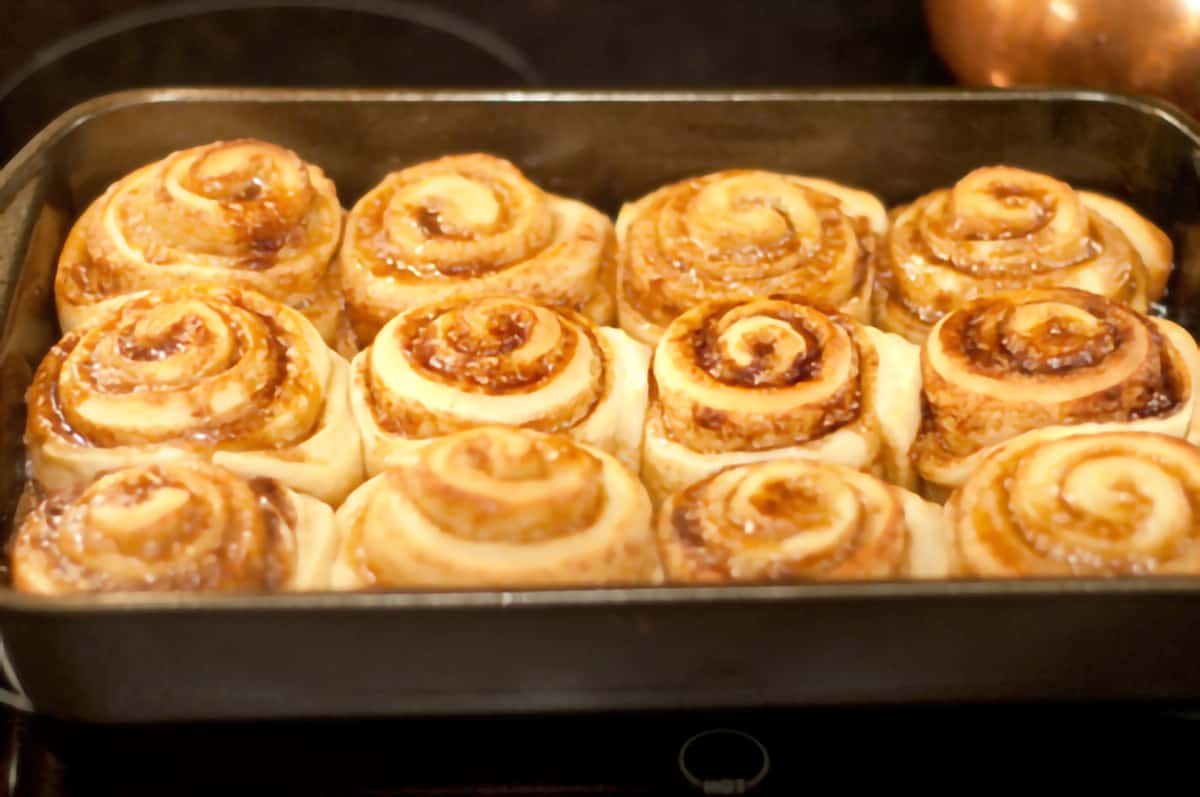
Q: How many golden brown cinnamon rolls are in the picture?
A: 12